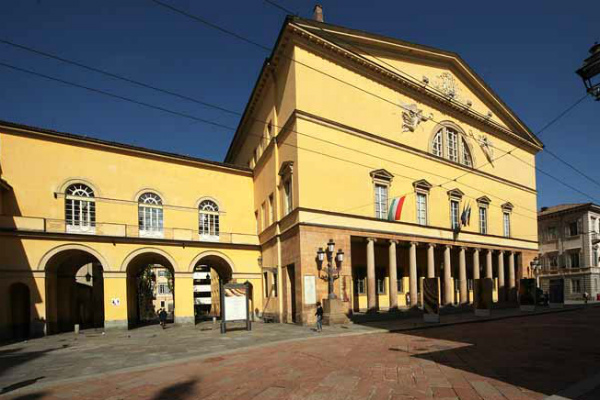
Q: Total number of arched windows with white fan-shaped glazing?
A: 3